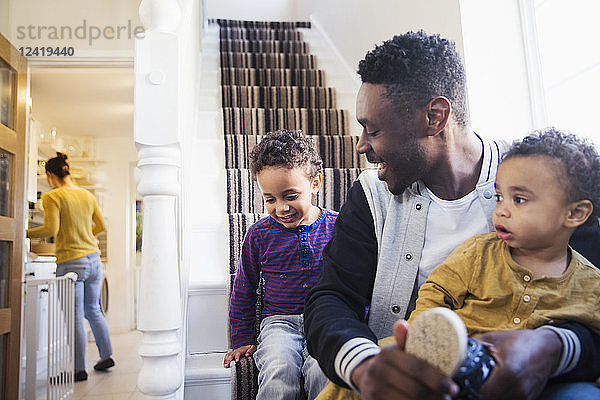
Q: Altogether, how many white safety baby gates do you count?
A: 1